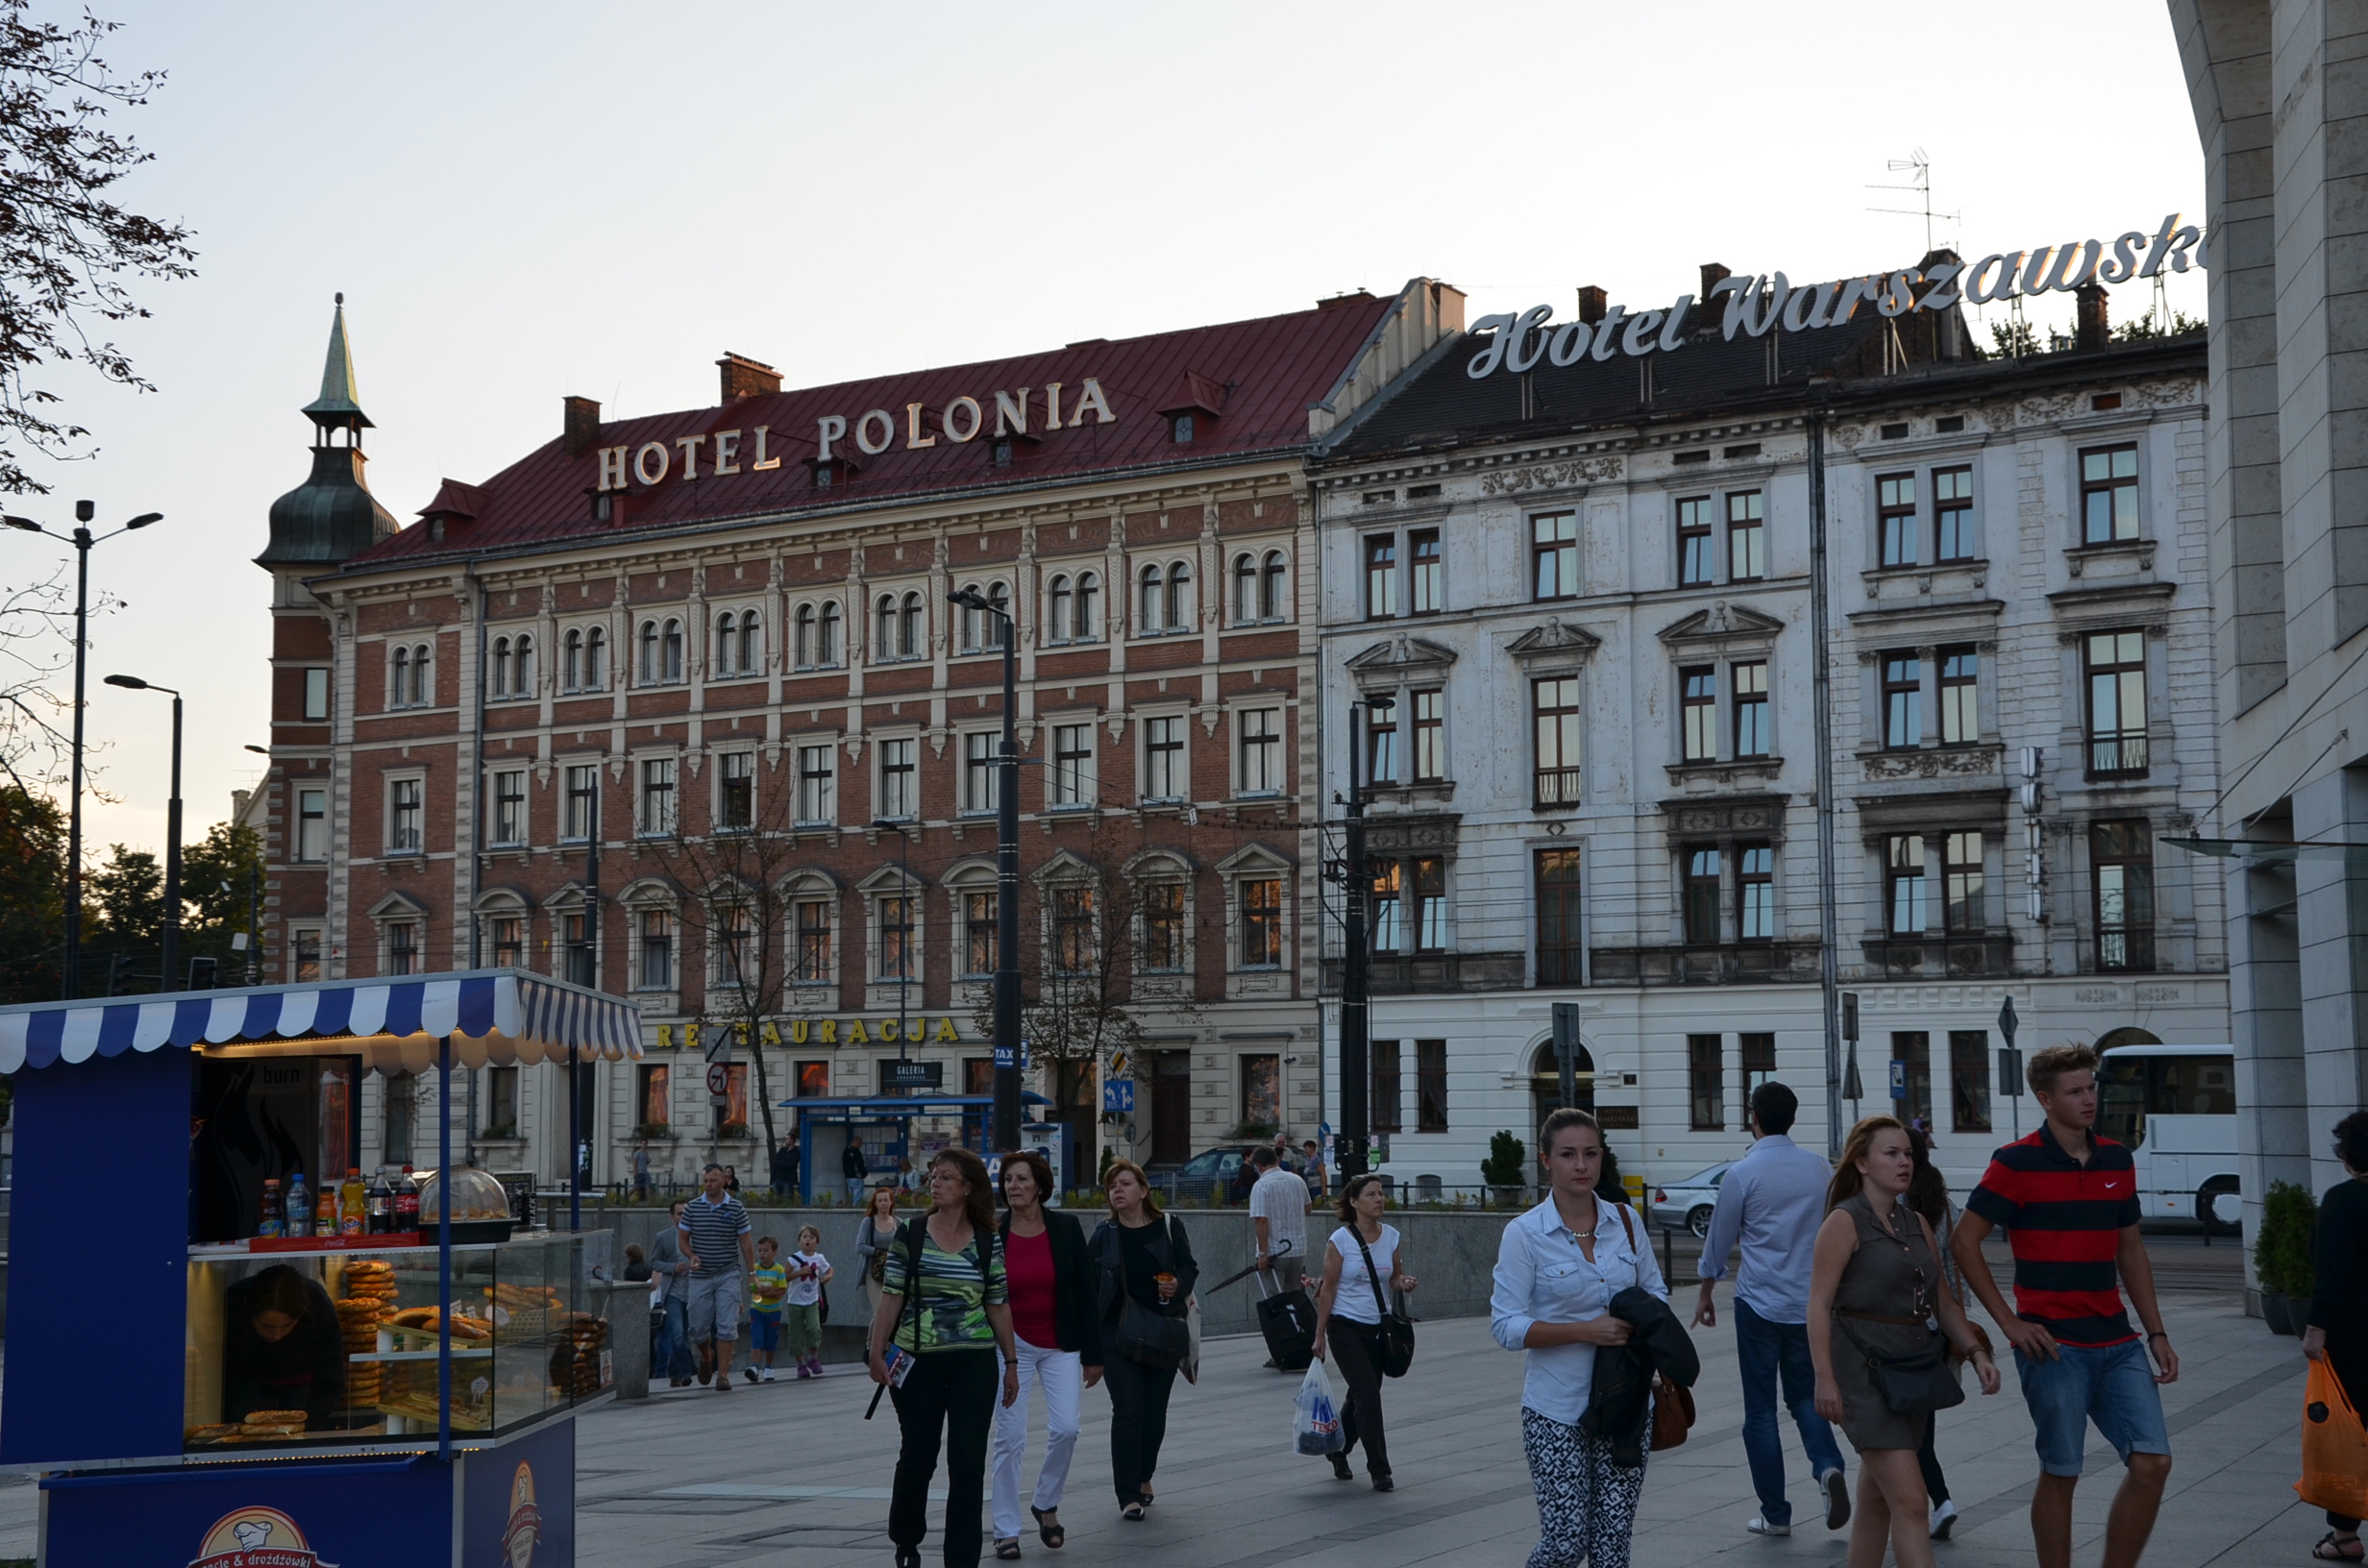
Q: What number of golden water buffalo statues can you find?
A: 0